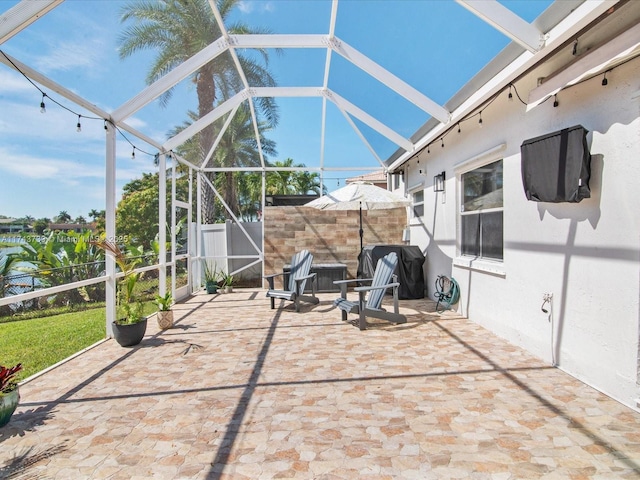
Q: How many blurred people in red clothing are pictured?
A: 0